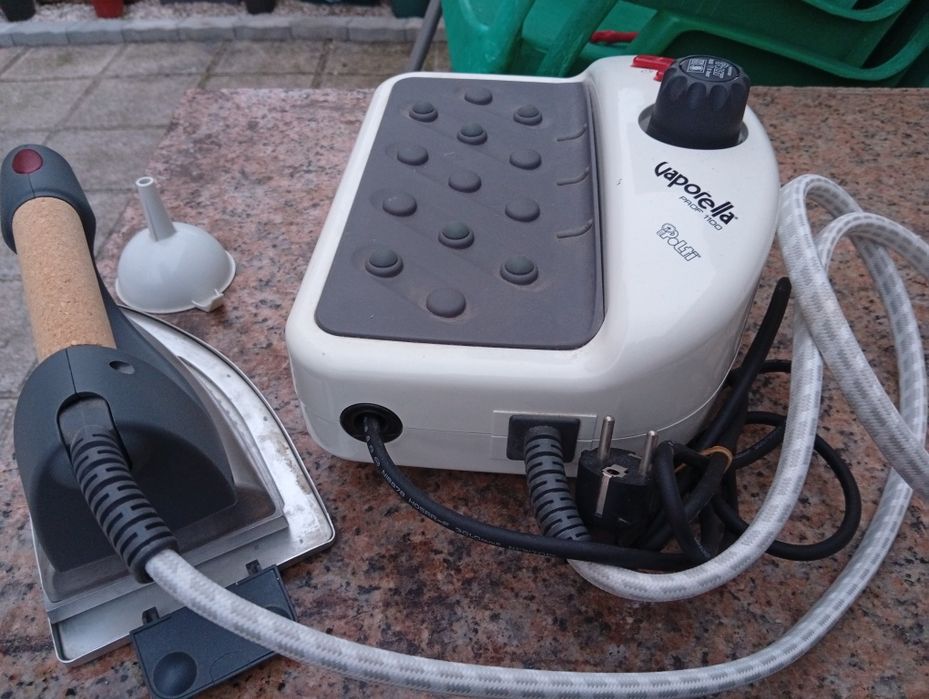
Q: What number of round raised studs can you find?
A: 13